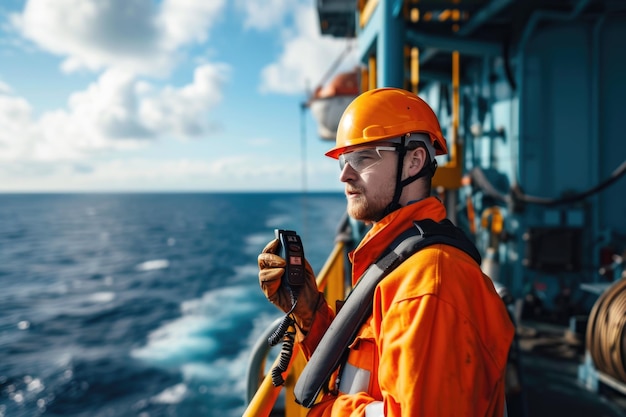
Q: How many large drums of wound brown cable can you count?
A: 1